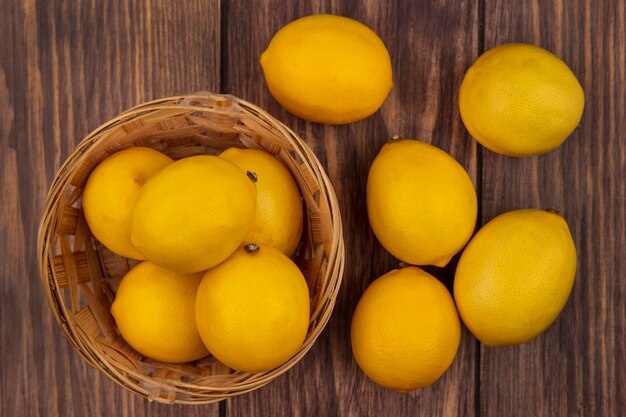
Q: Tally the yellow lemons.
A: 10